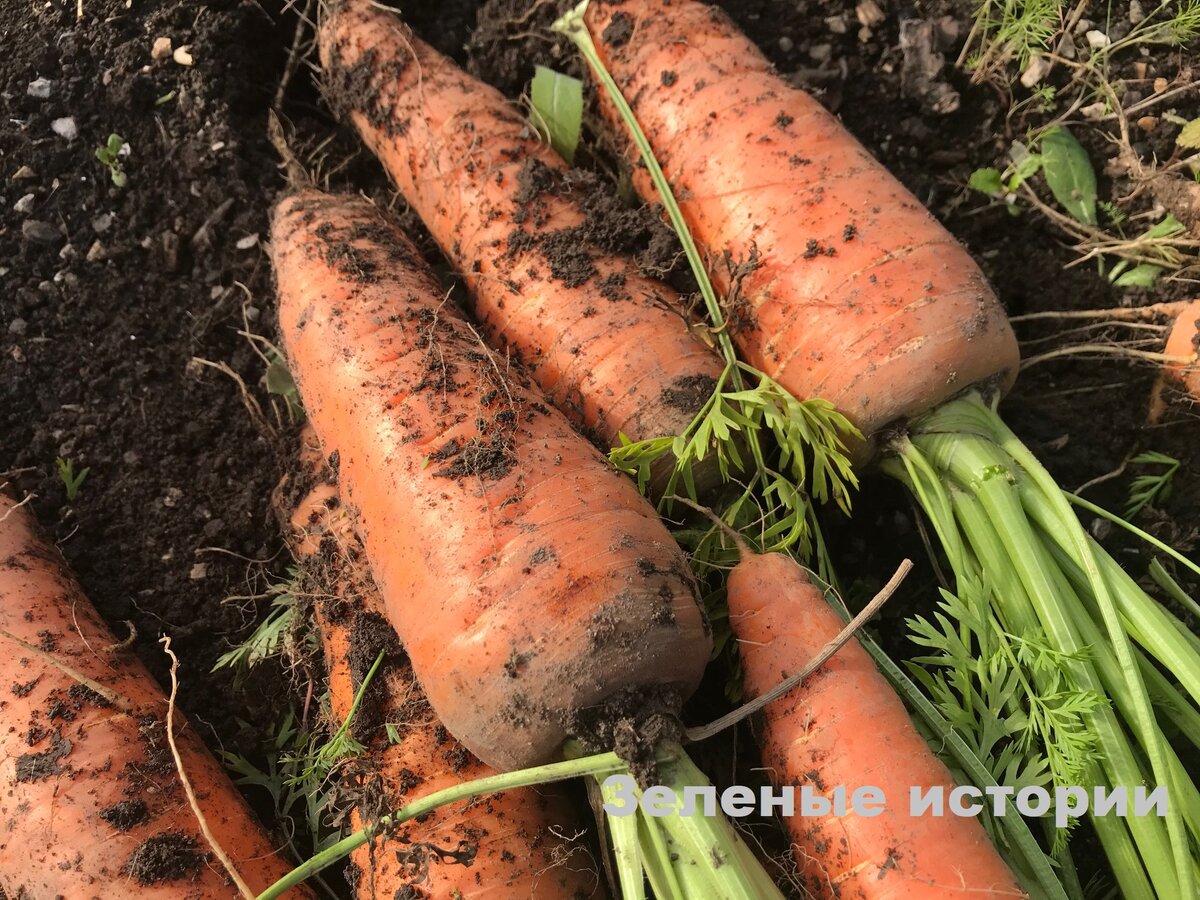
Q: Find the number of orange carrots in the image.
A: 7